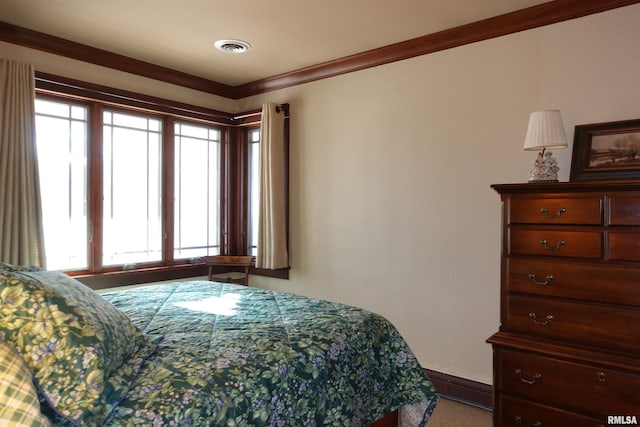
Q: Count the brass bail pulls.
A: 6